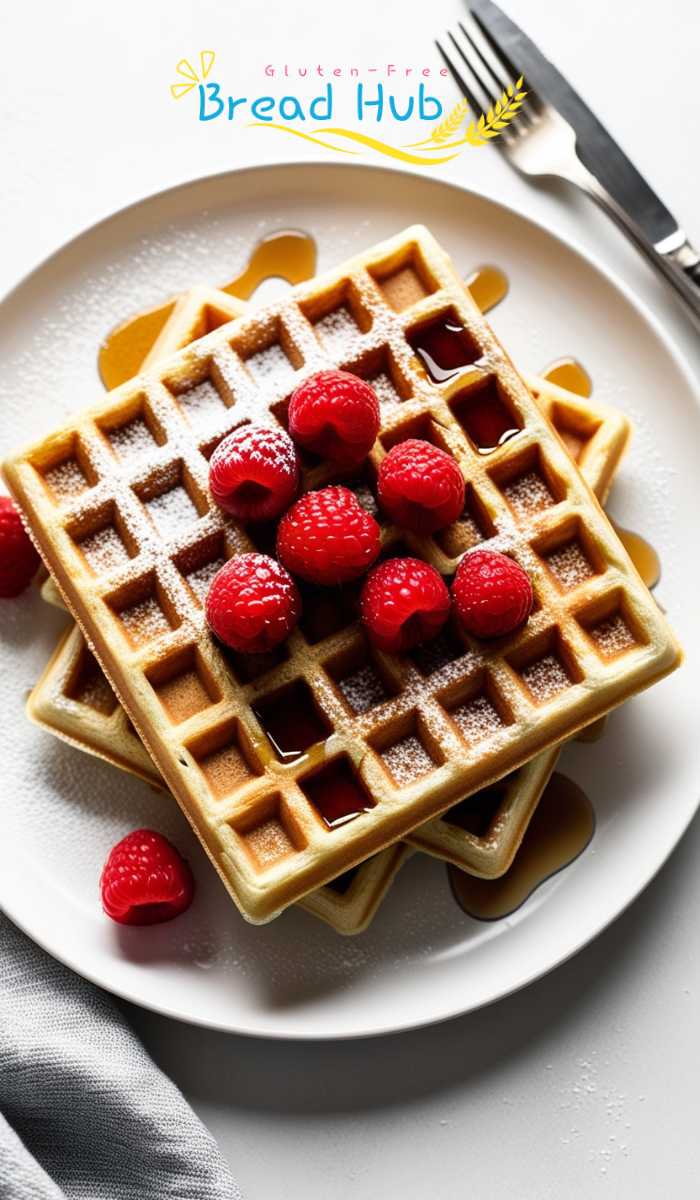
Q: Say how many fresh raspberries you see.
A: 9